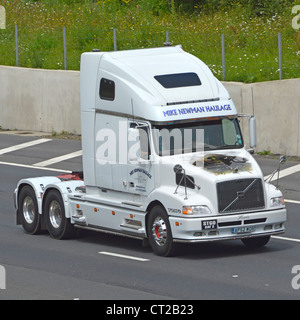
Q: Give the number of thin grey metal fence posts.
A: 6